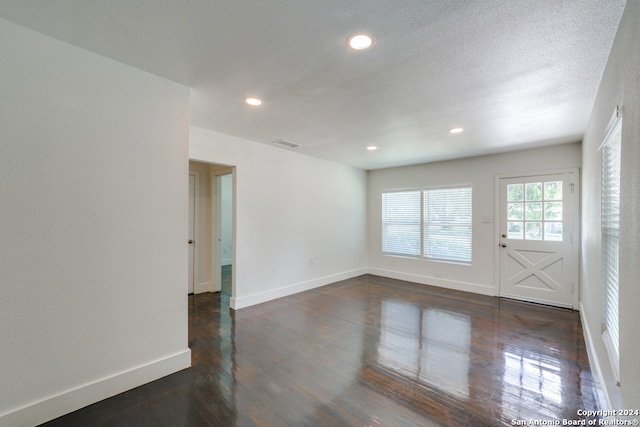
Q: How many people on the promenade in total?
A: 0